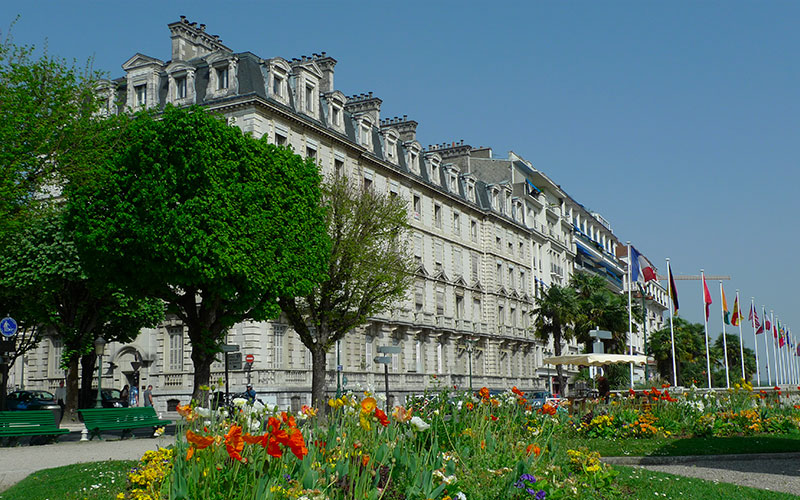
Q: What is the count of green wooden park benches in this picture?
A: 2